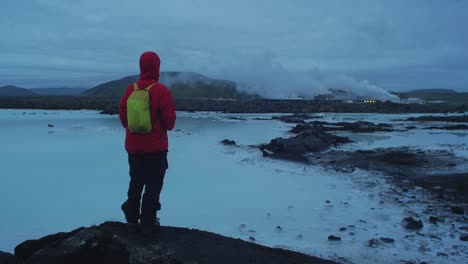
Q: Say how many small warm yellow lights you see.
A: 4